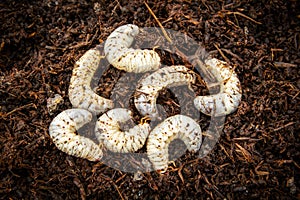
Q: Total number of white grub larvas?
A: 7